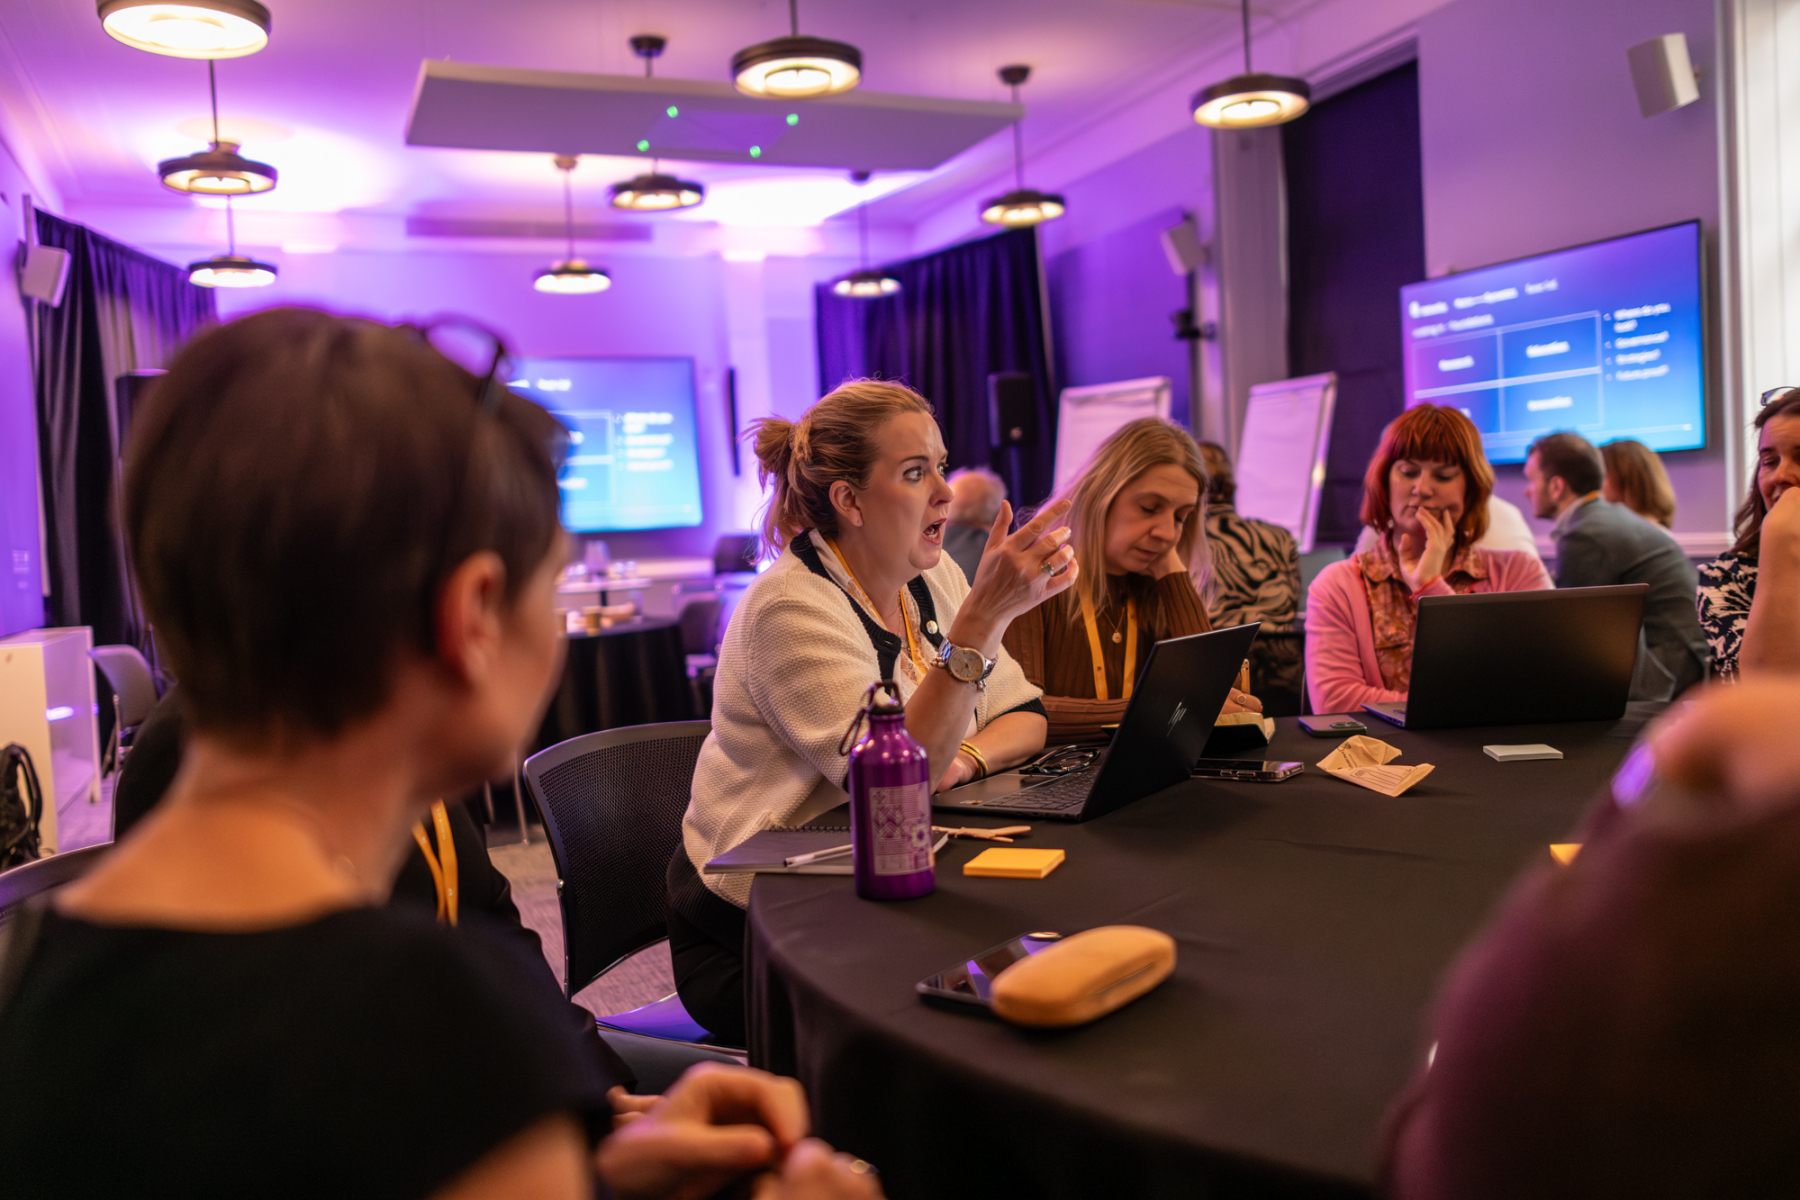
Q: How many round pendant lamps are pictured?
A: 9